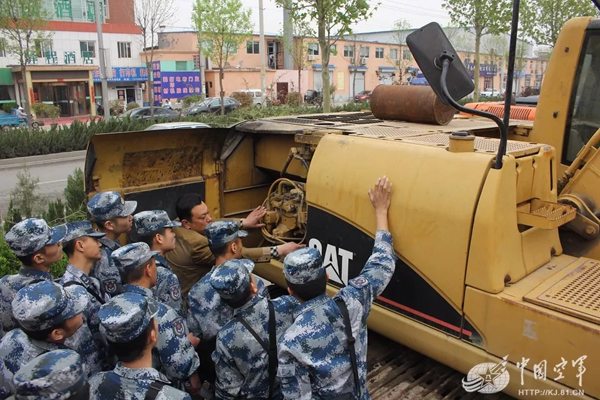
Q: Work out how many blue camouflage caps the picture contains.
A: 11